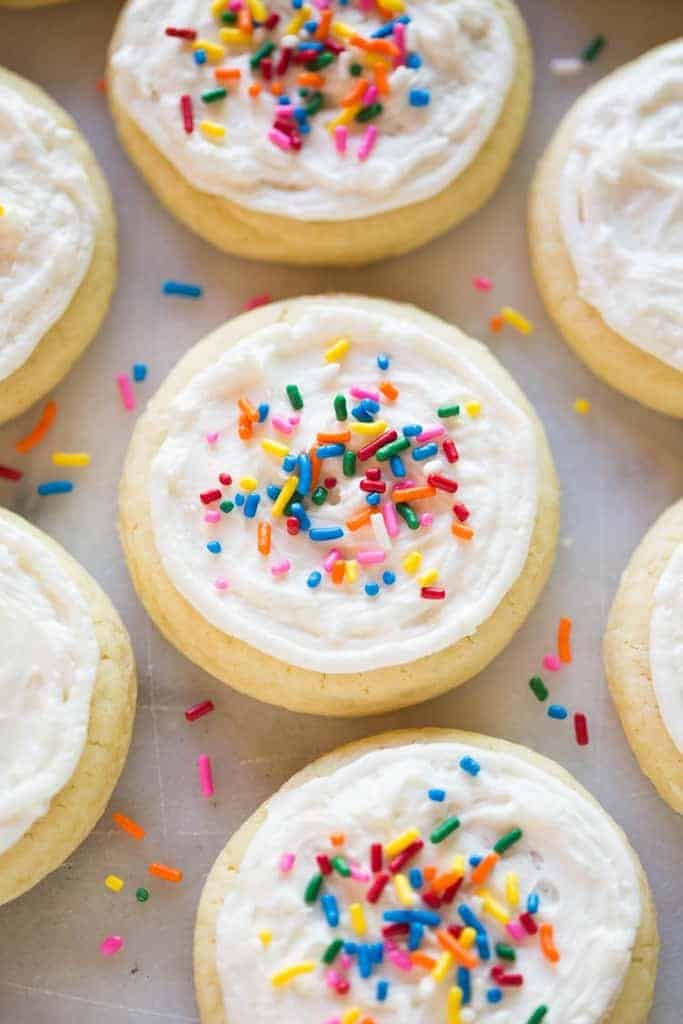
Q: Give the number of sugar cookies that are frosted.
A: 7